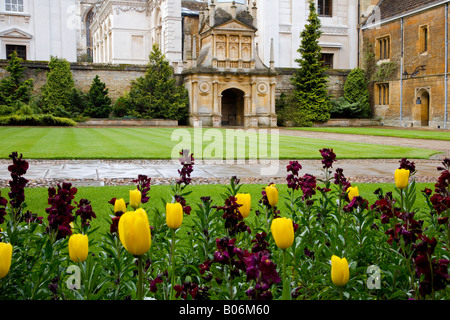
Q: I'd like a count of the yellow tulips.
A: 12